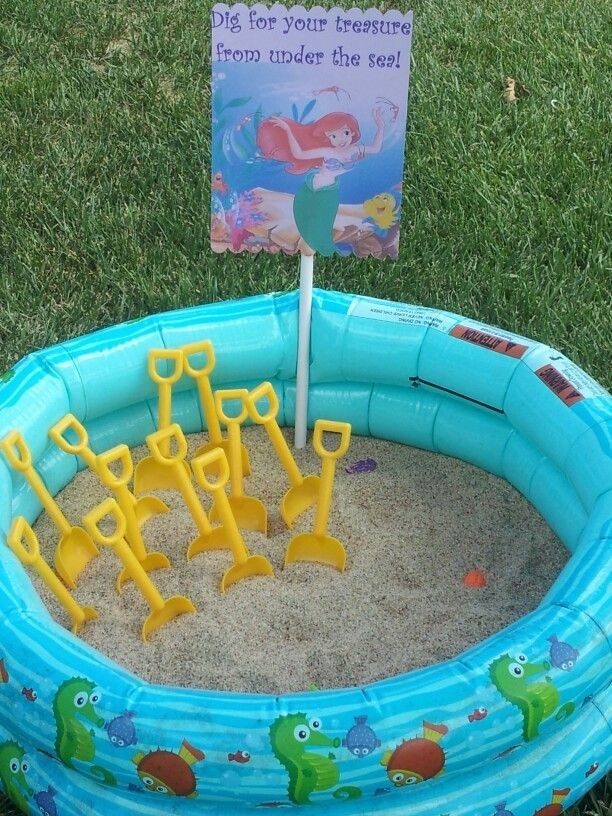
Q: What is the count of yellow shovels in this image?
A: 12